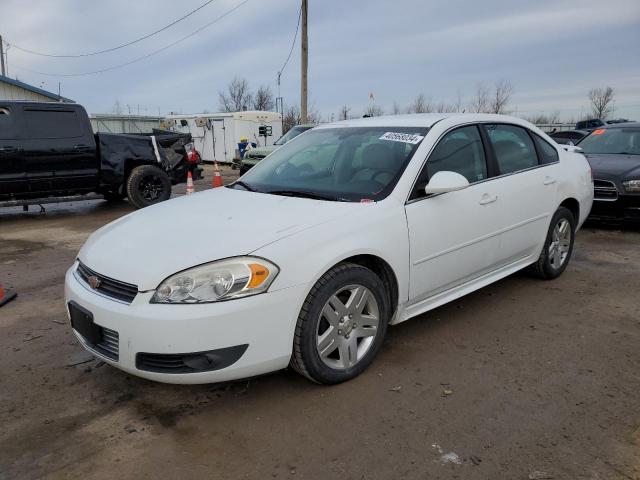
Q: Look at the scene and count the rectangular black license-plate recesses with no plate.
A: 1